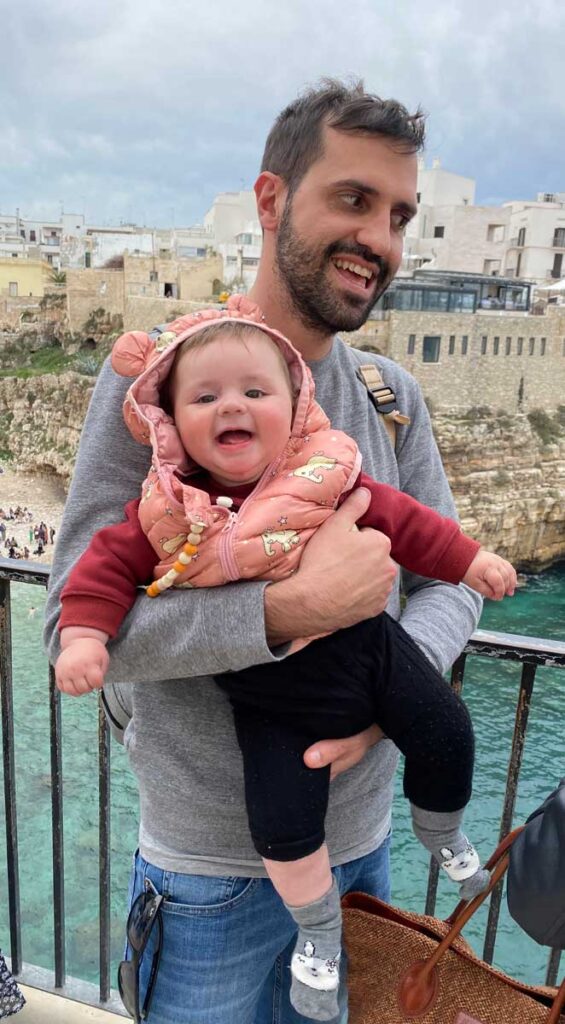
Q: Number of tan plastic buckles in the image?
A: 0